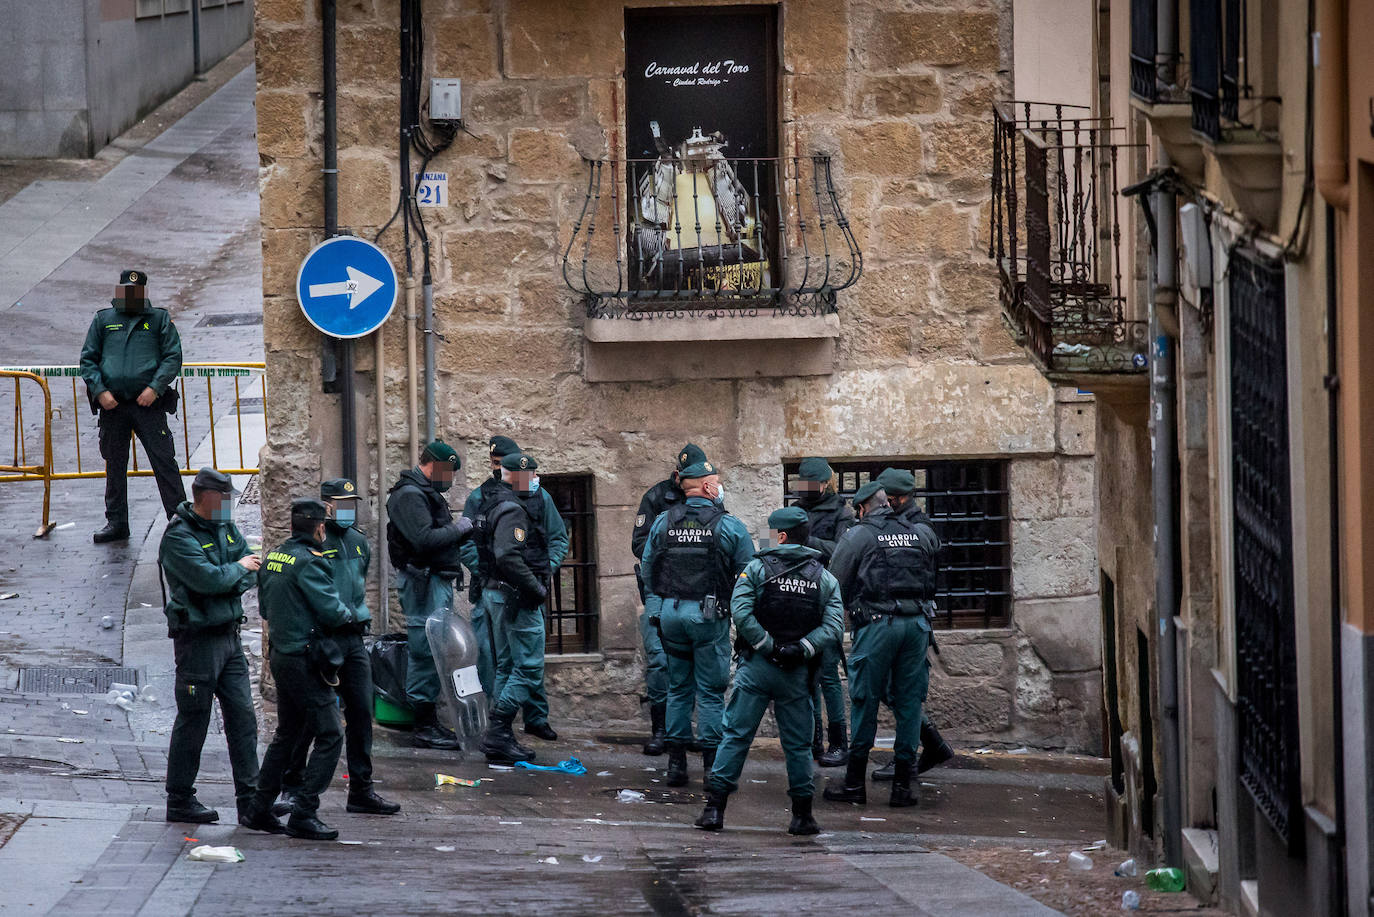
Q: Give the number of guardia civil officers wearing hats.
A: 13